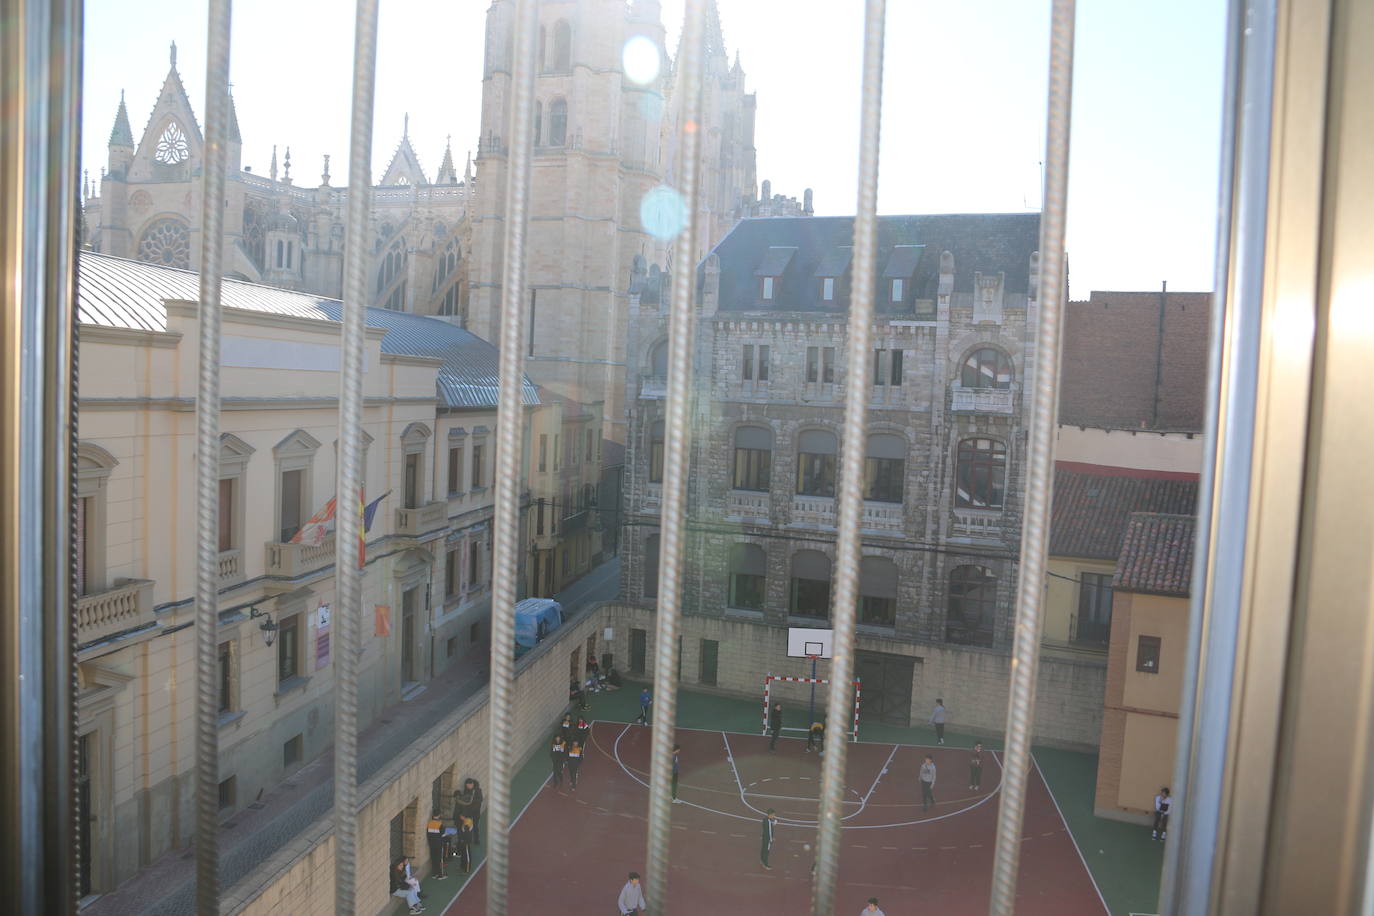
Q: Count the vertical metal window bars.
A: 6